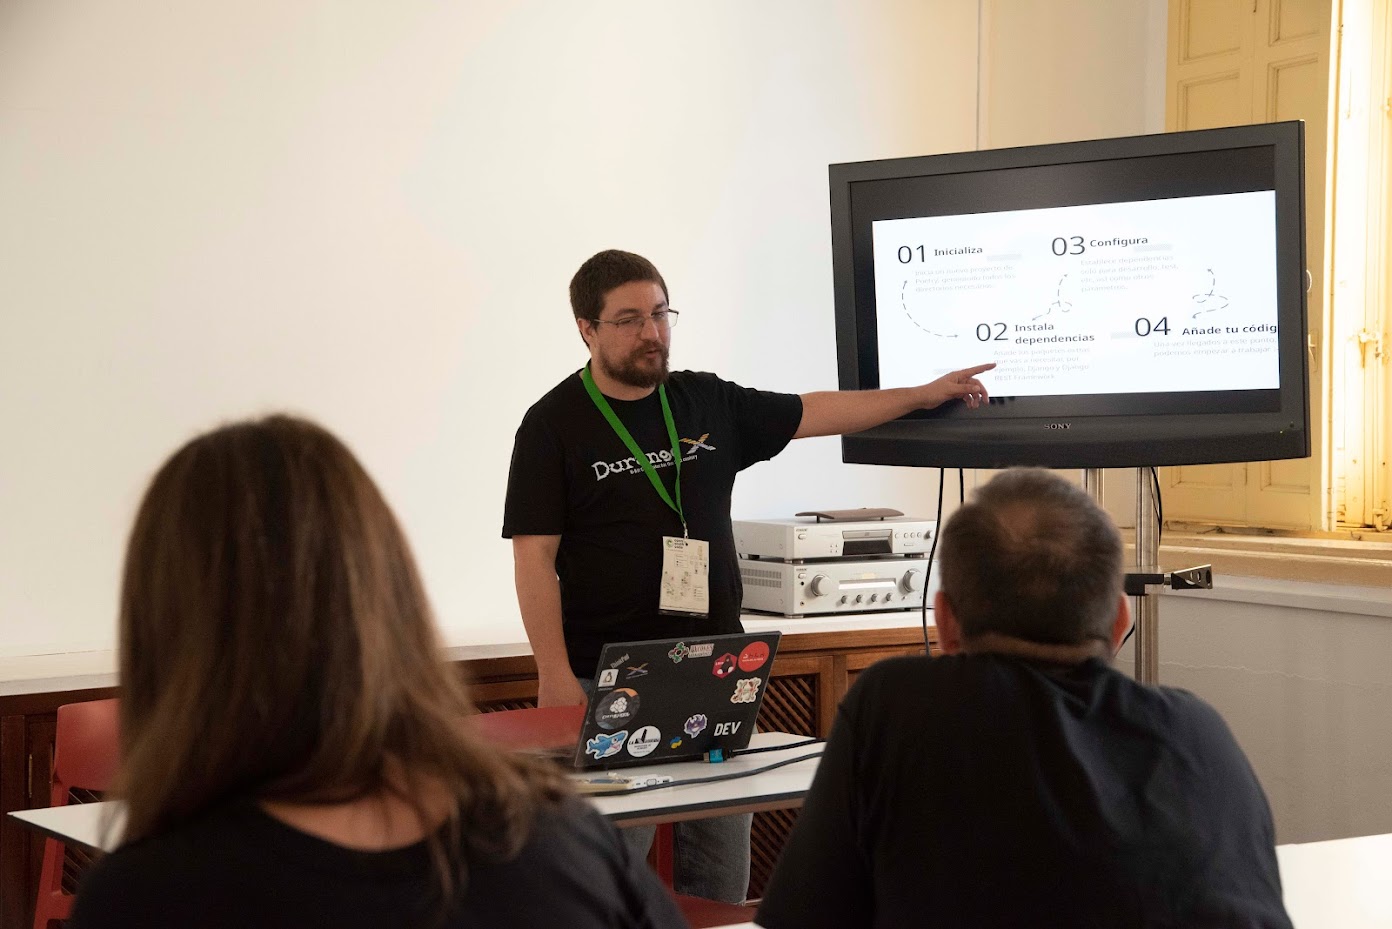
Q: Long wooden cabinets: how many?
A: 1